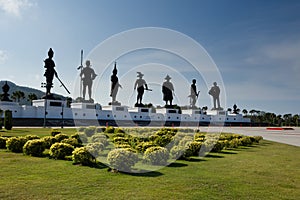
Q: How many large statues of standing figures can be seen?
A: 7